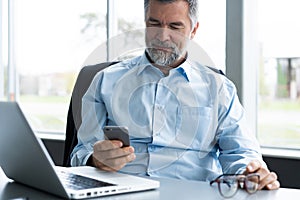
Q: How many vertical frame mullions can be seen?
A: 3